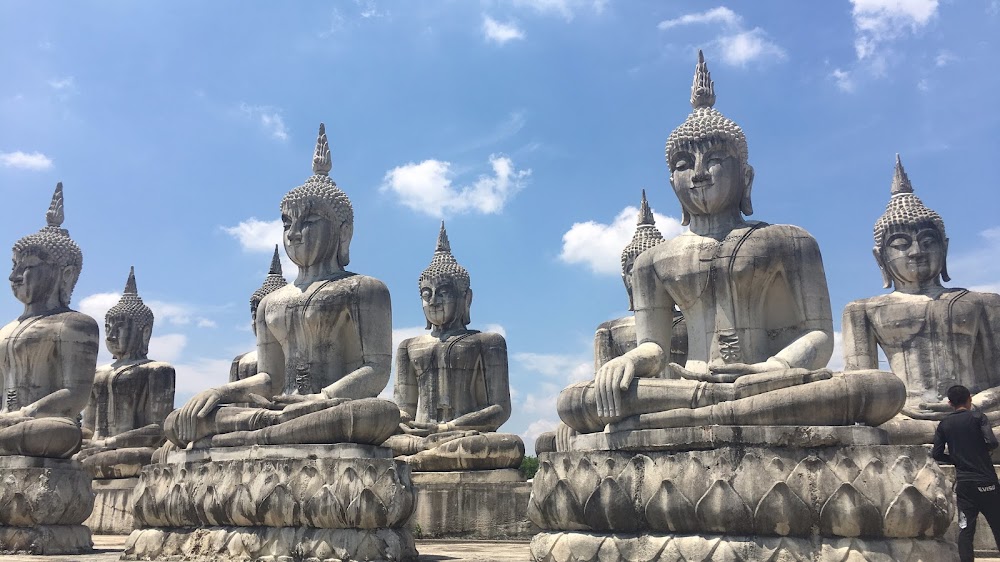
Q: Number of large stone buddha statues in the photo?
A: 8